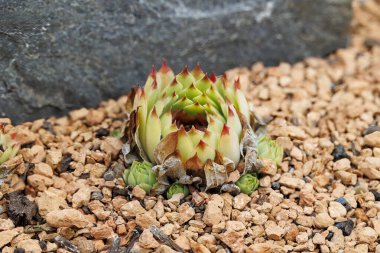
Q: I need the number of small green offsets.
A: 4